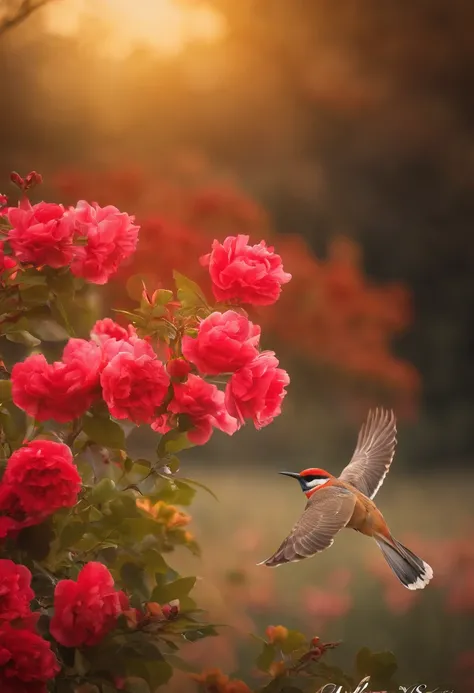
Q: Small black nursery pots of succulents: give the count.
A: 0